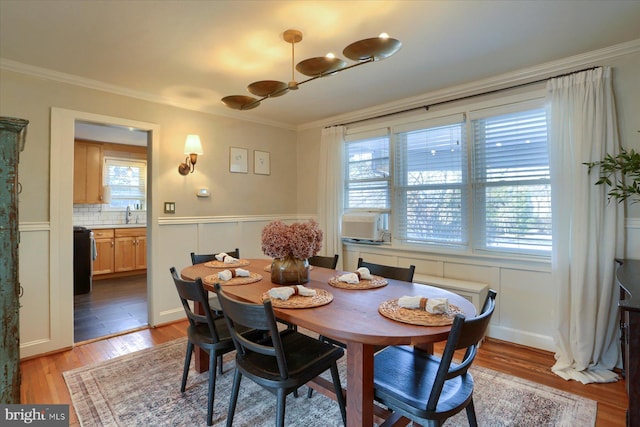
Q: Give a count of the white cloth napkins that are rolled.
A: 5